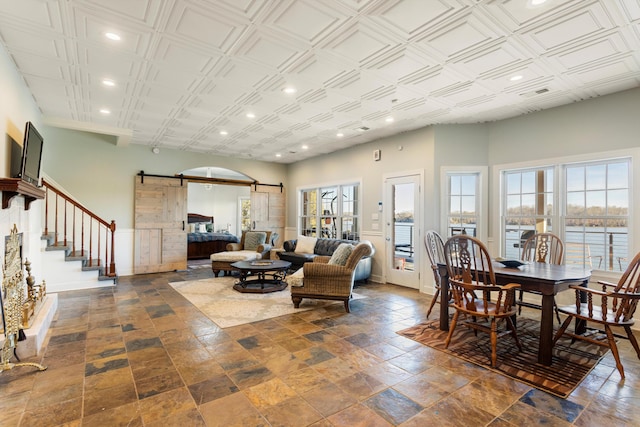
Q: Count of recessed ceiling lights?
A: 12